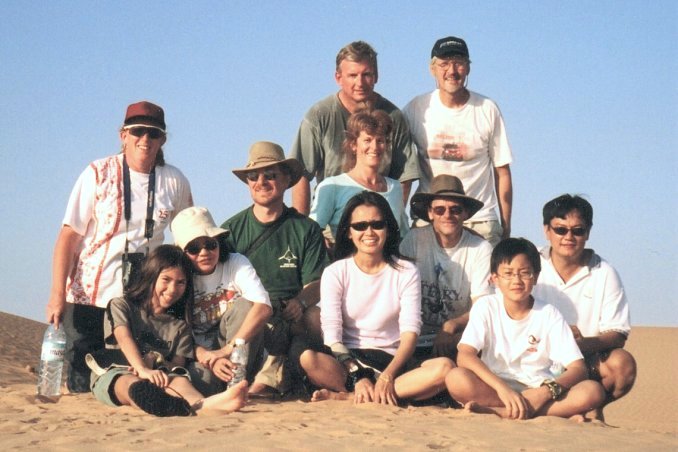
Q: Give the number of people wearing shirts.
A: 11